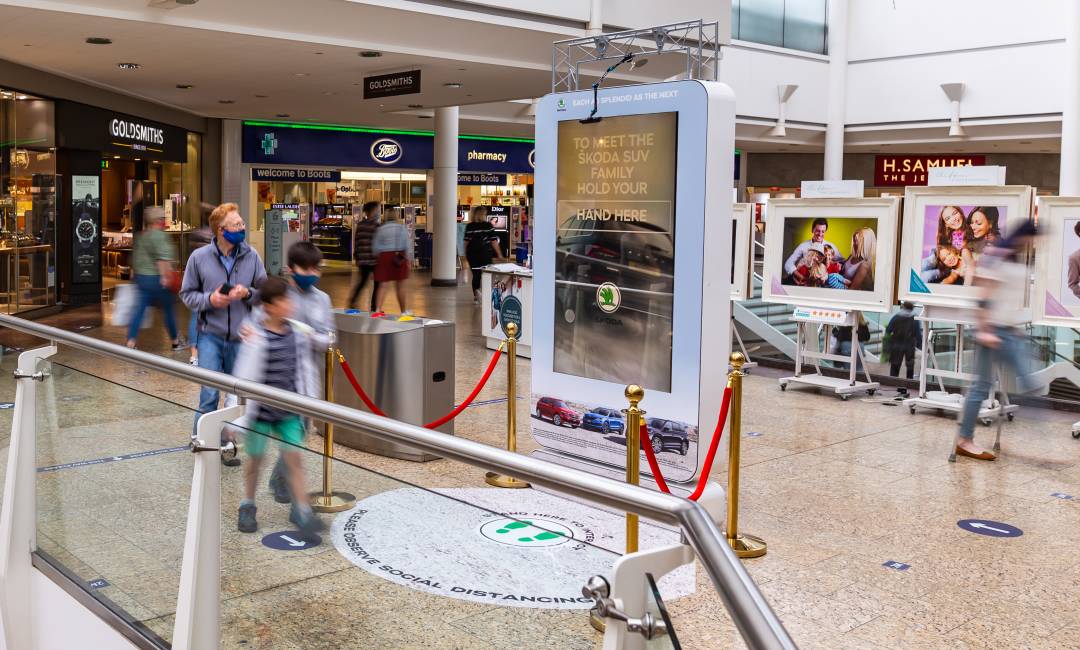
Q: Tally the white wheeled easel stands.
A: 4